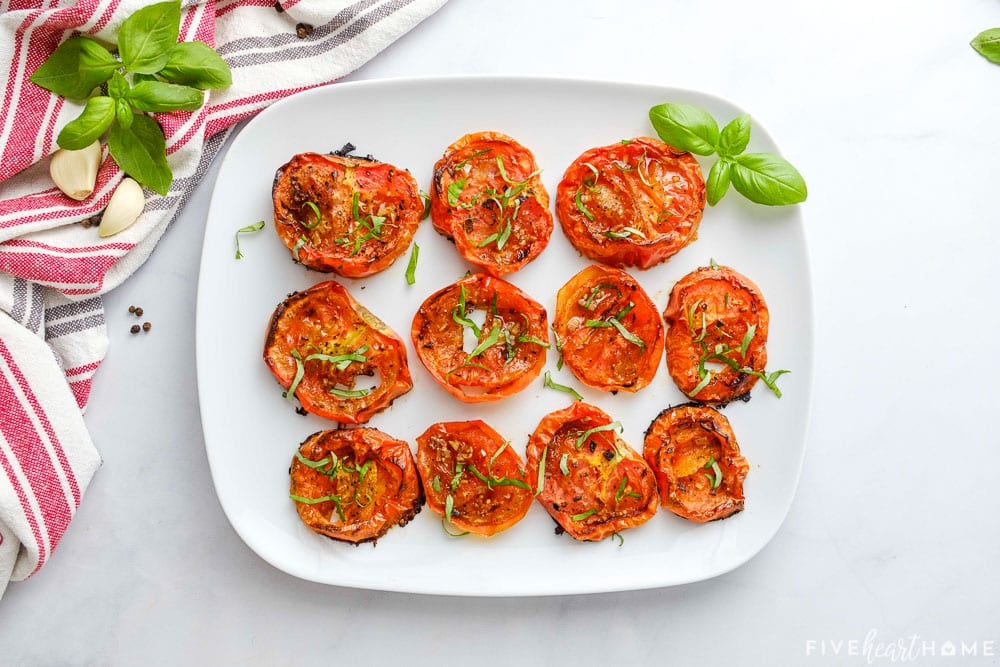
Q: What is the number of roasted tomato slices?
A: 11